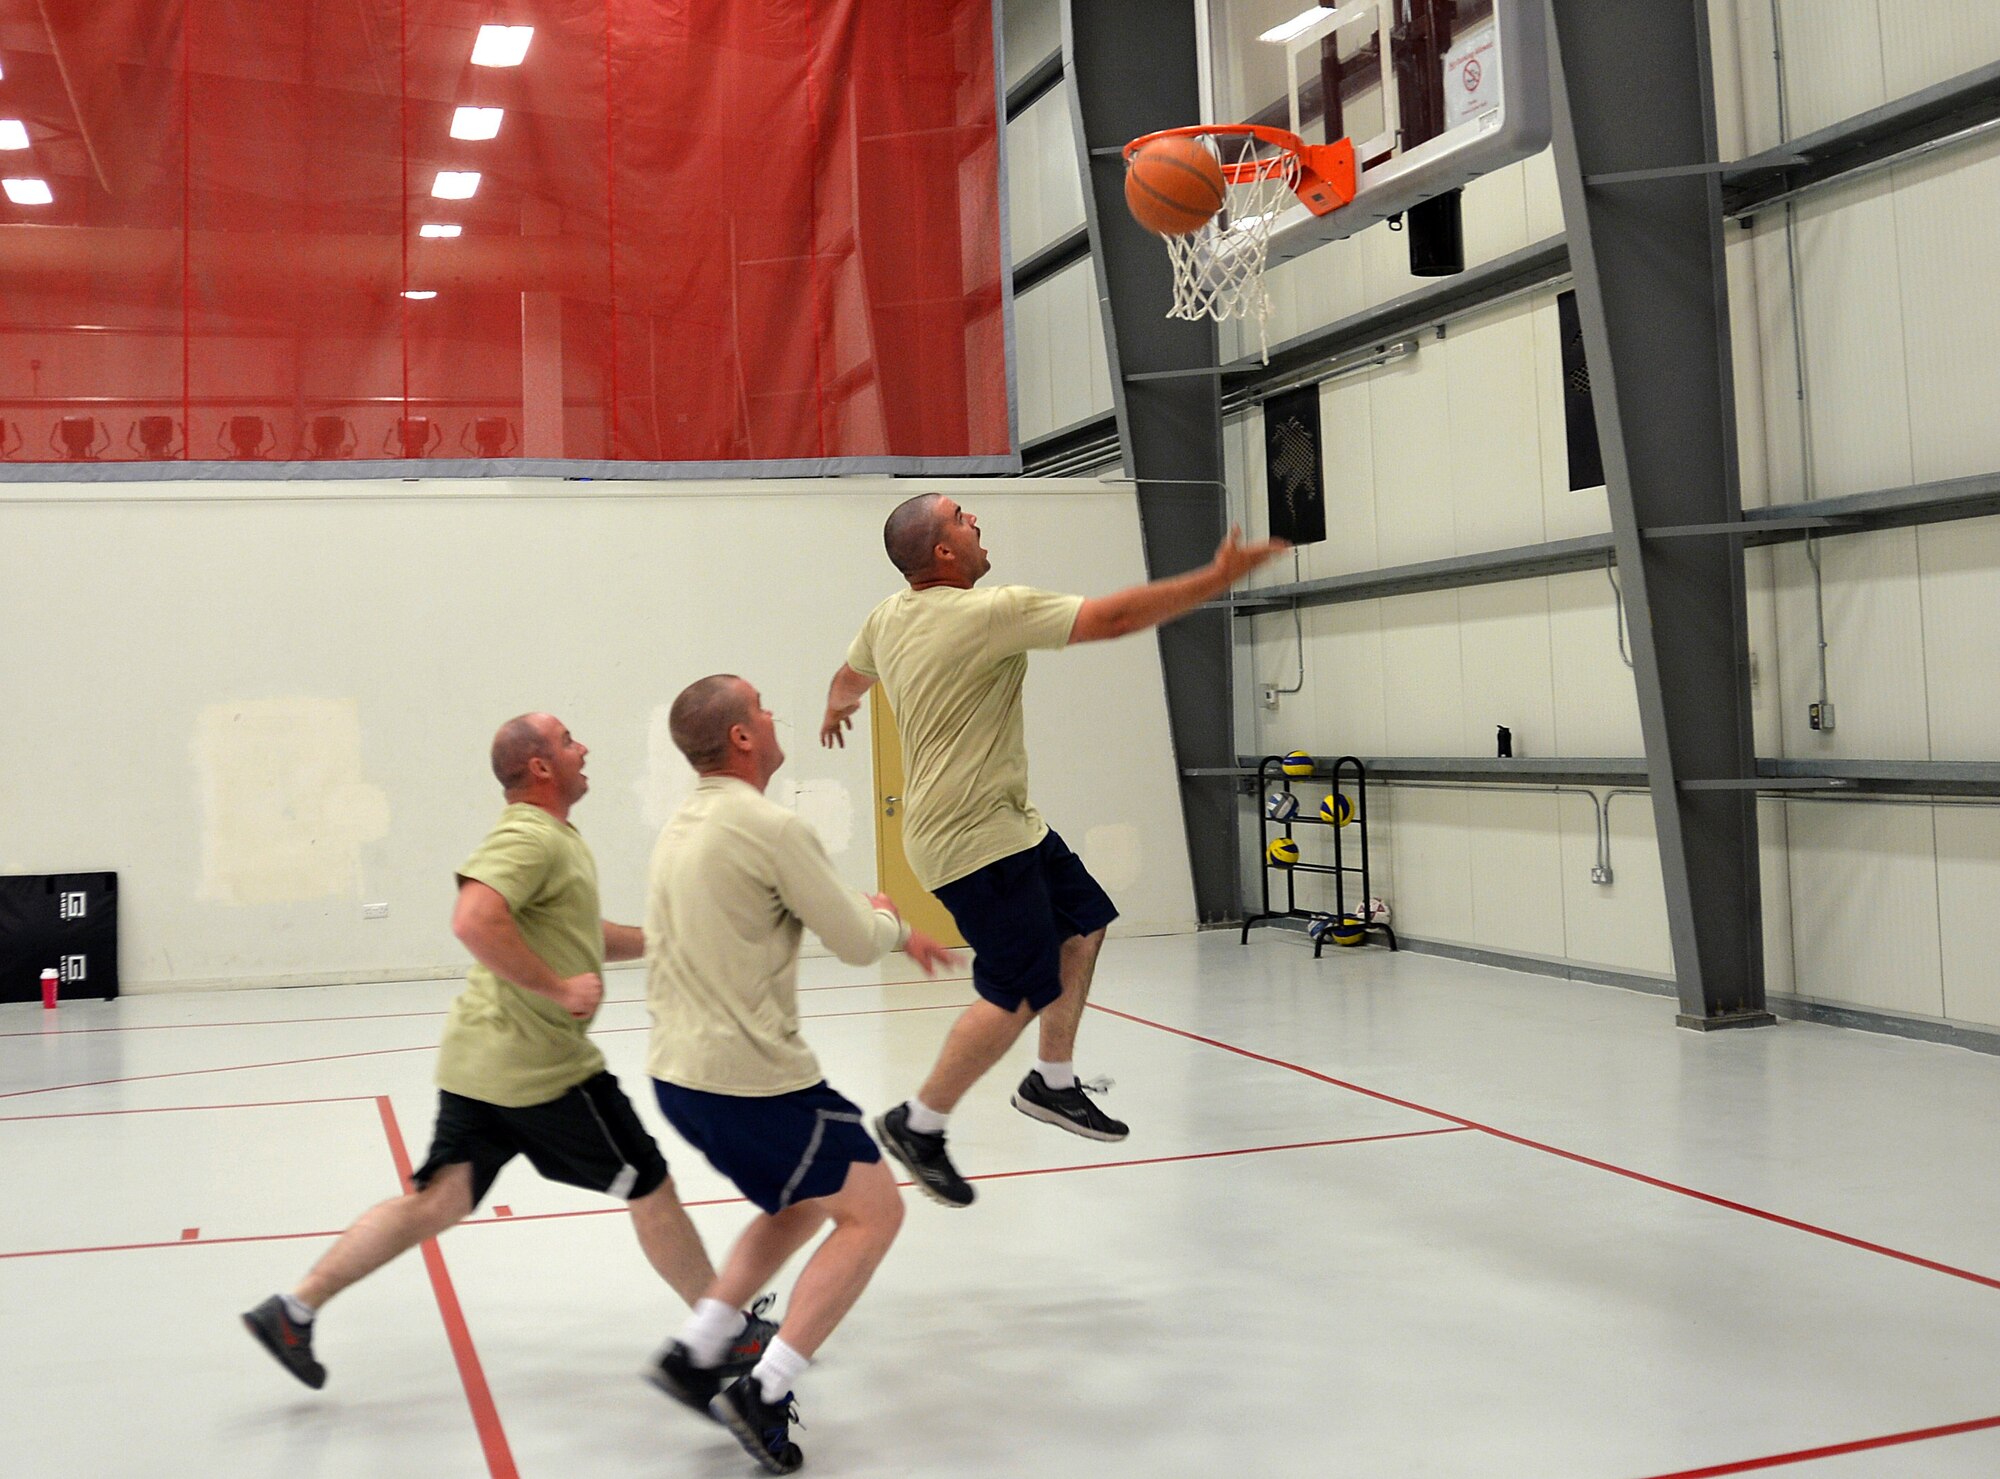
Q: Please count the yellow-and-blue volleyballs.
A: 4